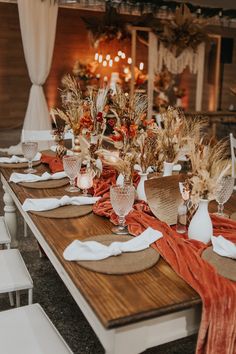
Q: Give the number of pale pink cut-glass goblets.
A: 4